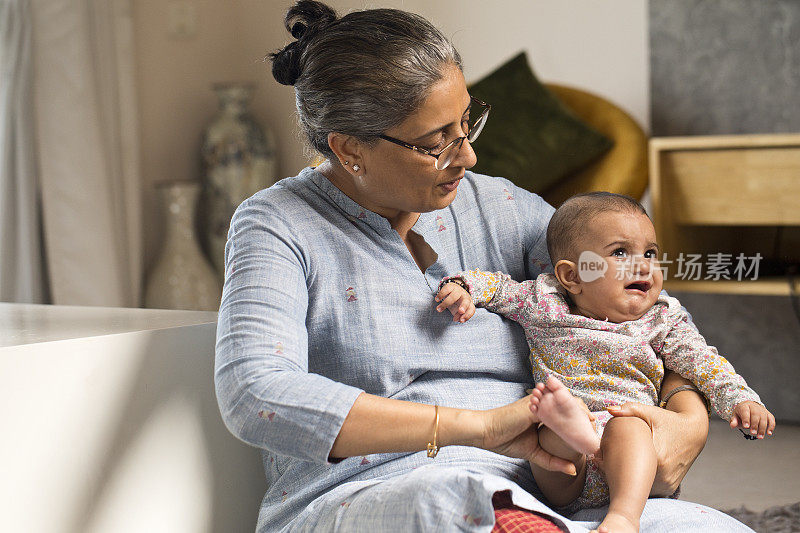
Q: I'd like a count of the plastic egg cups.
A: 0